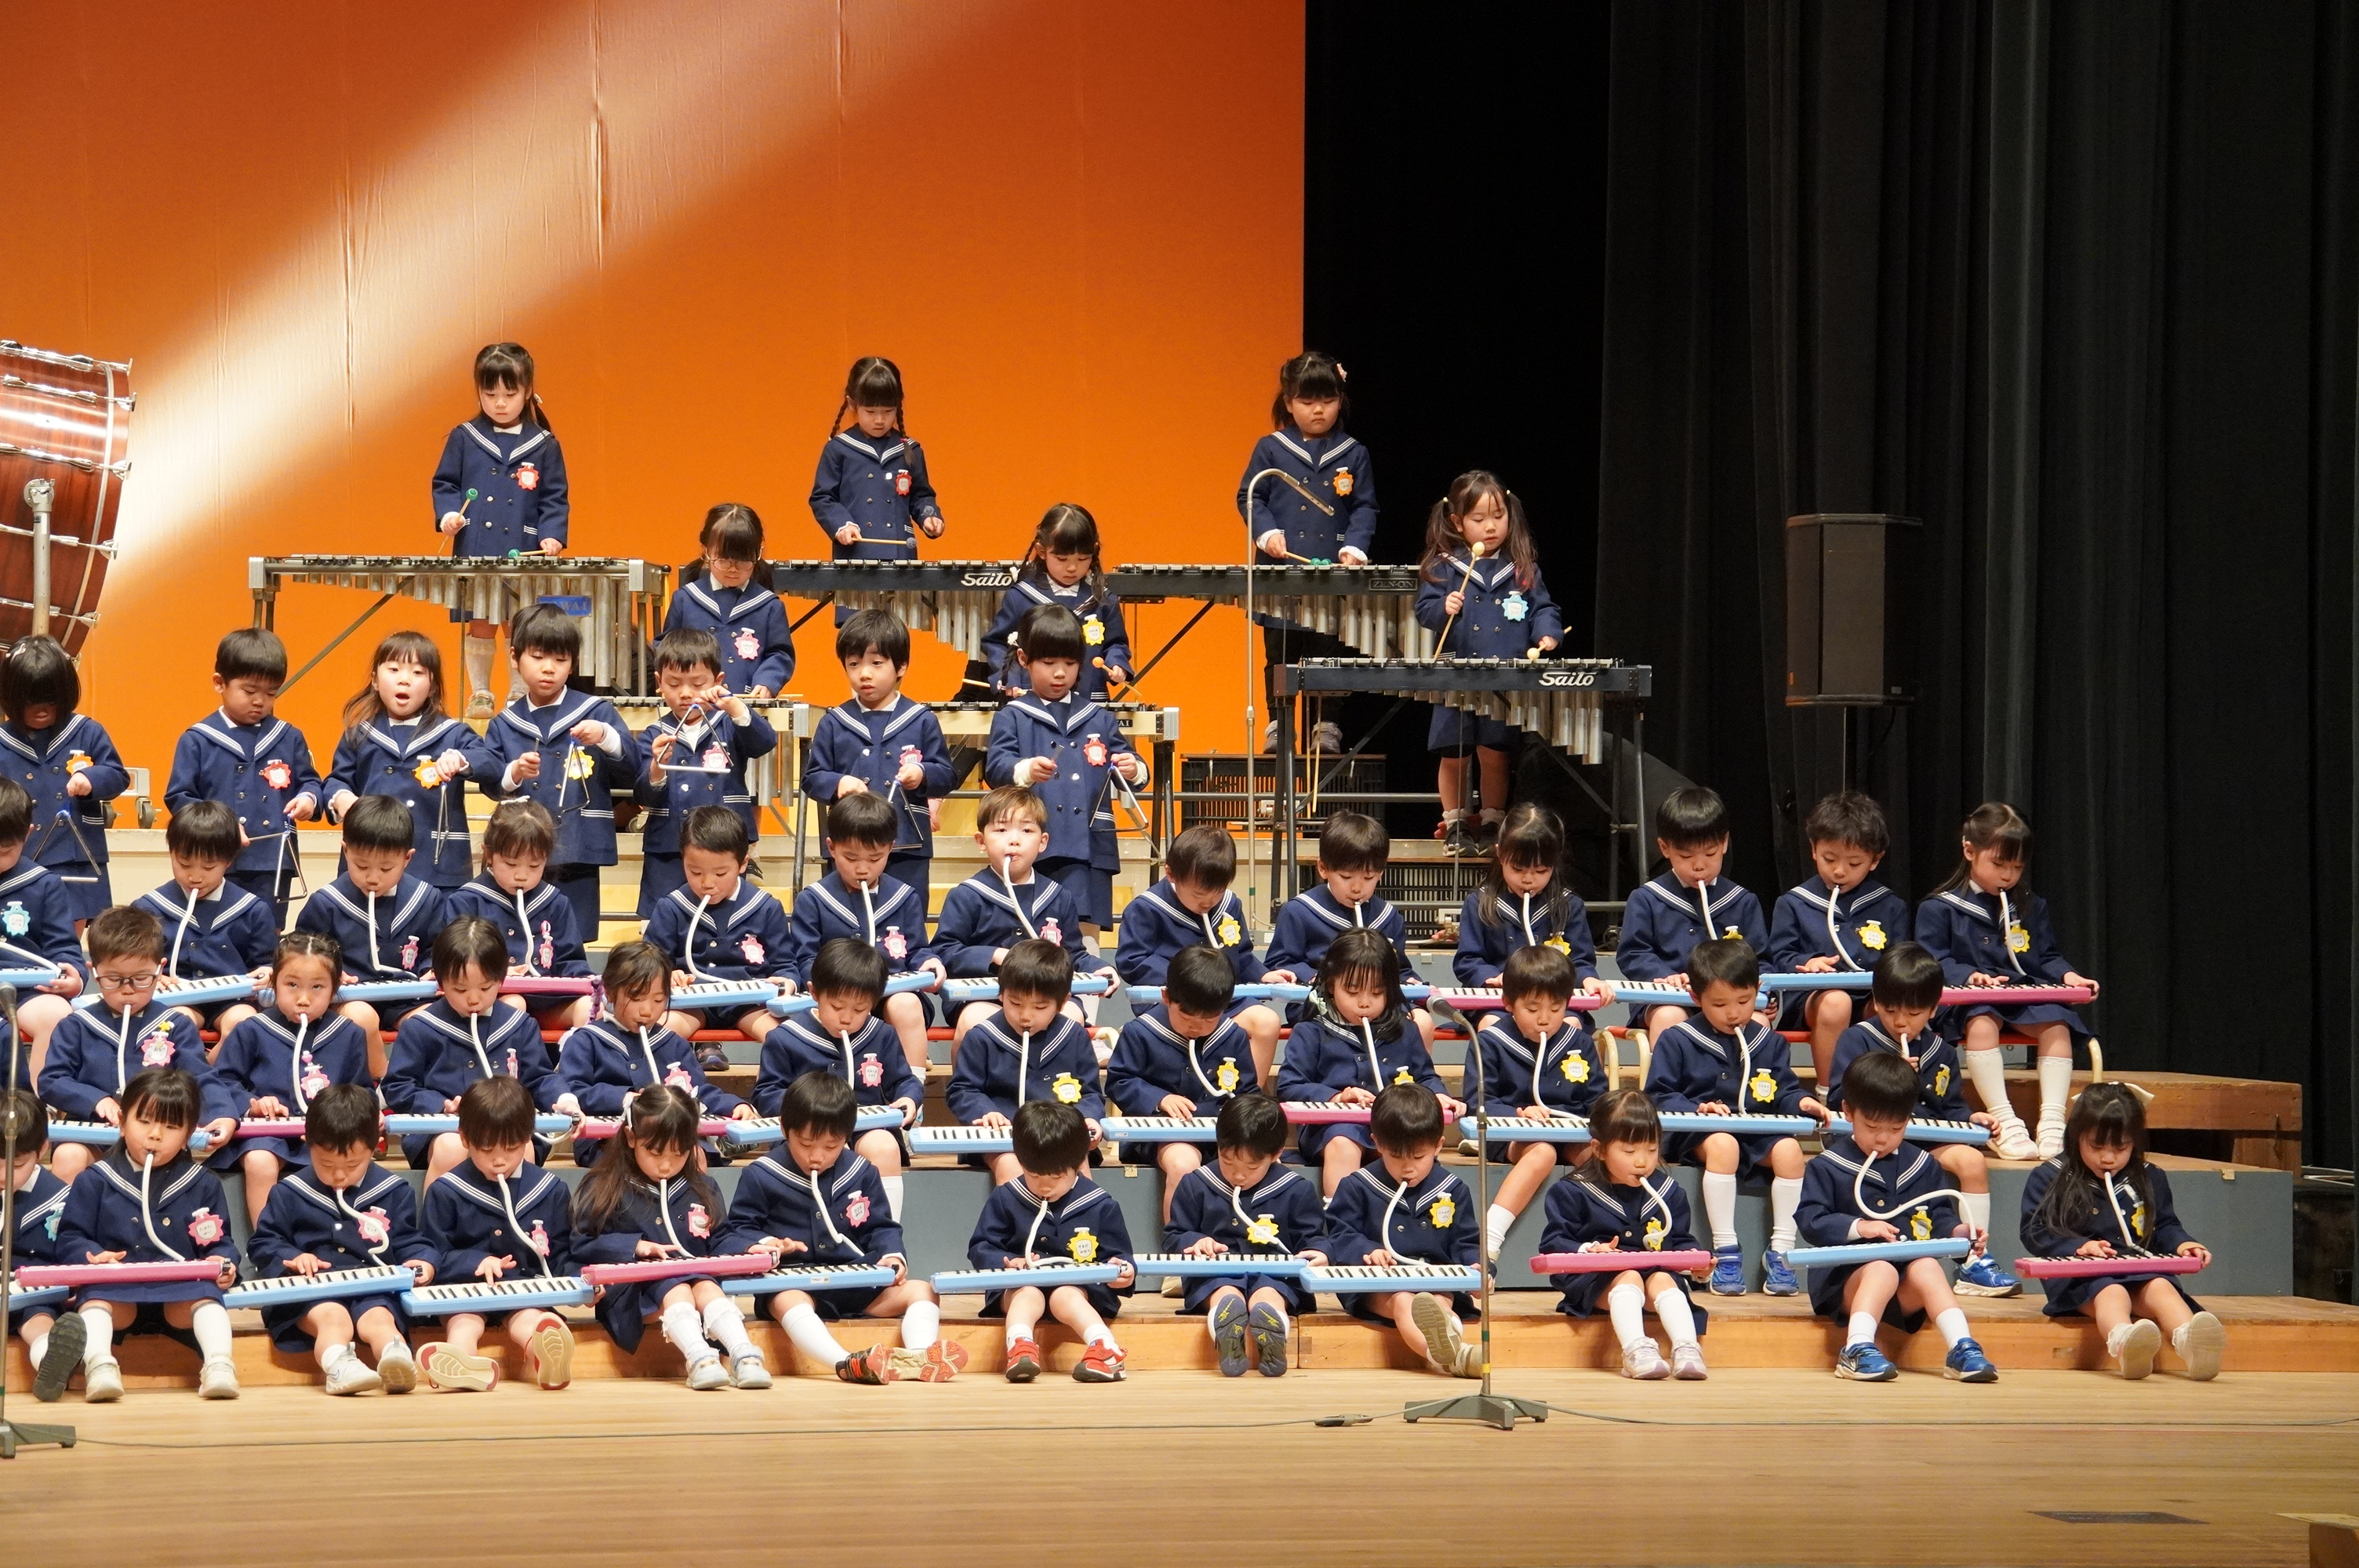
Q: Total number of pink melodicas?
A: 10